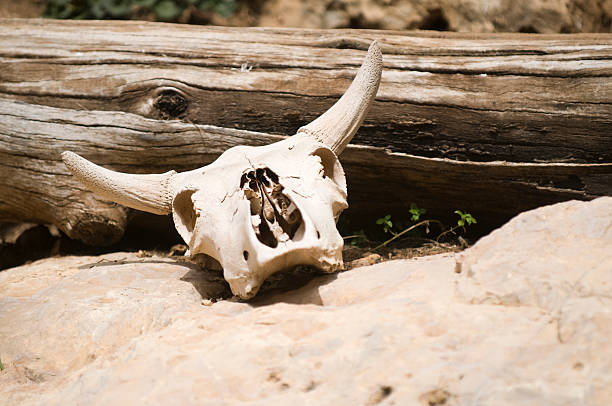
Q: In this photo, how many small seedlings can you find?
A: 3